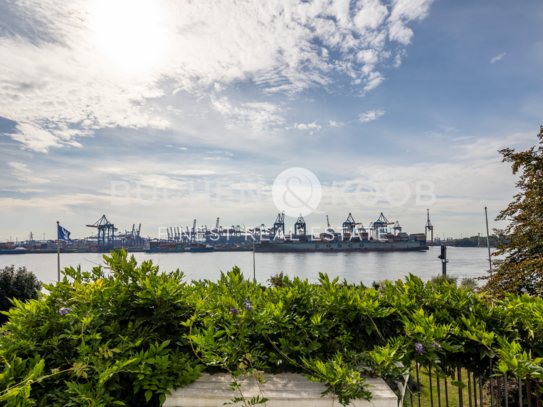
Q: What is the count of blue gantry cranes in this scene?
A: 5